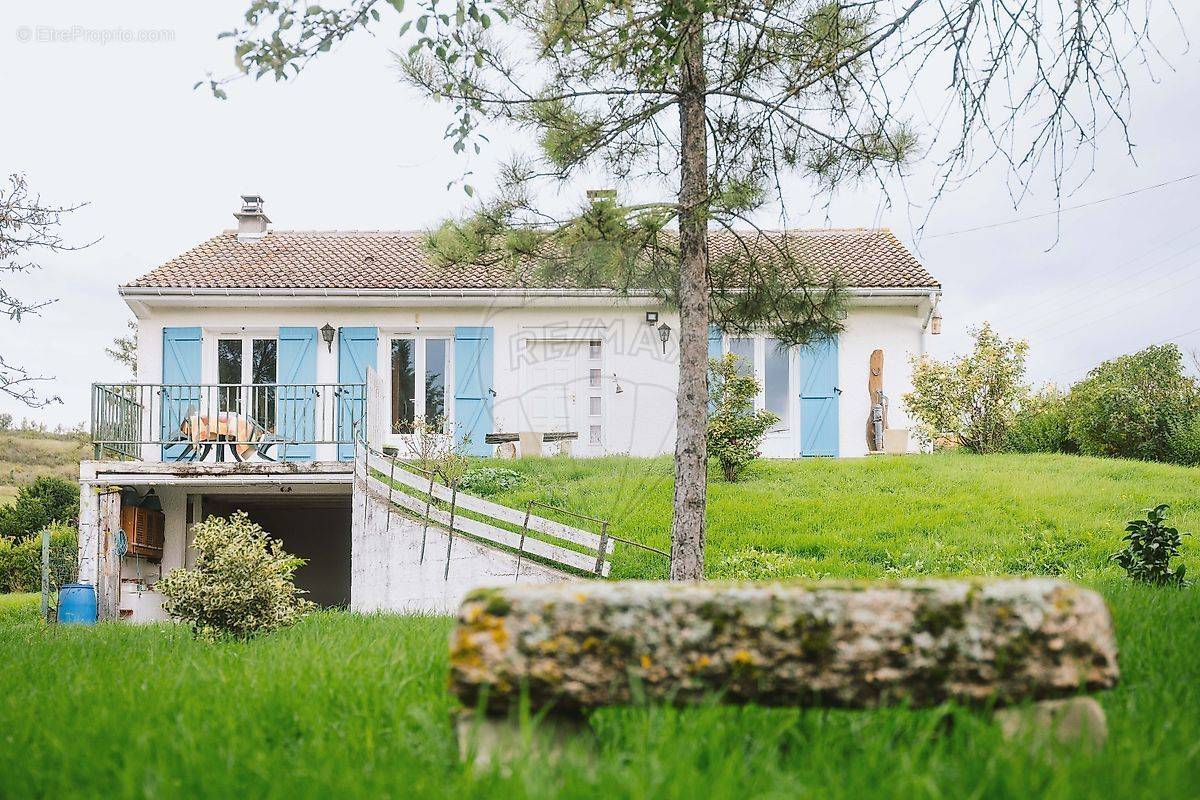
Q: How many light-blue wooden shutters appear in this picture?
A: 6